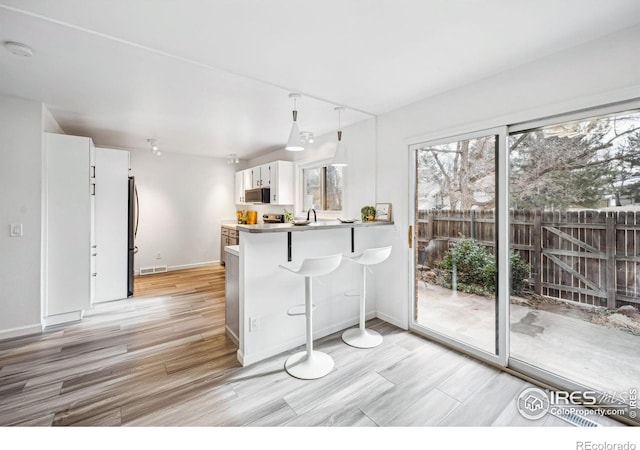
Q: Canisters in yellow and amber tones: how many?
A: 2